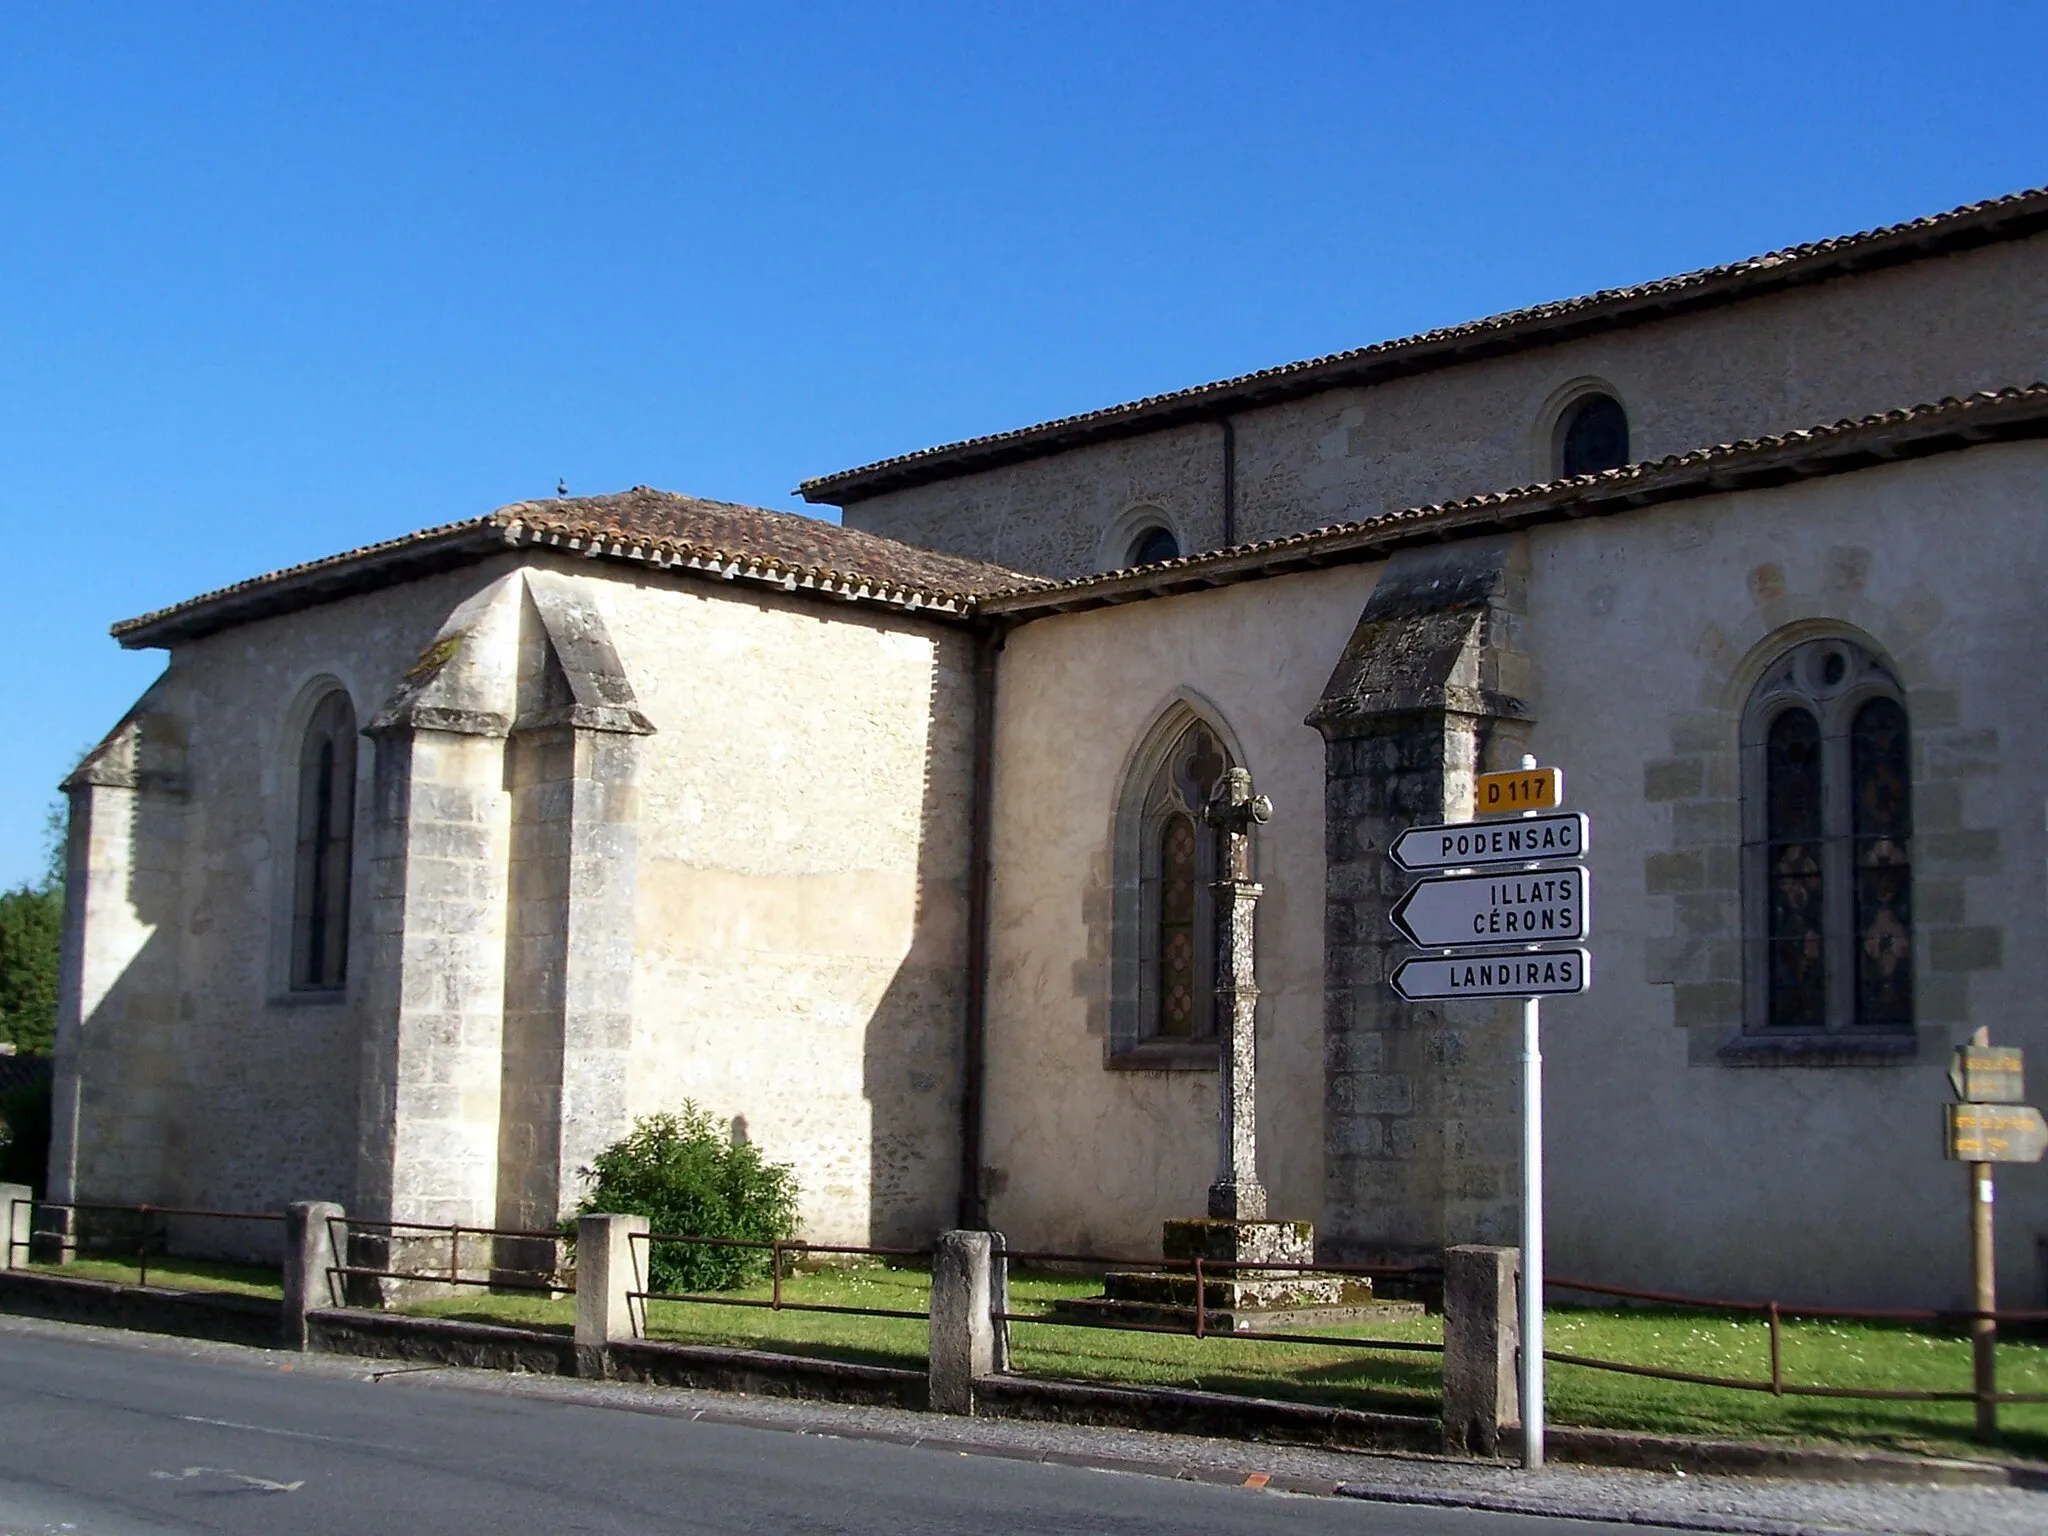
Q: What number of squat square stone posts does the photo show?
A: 5